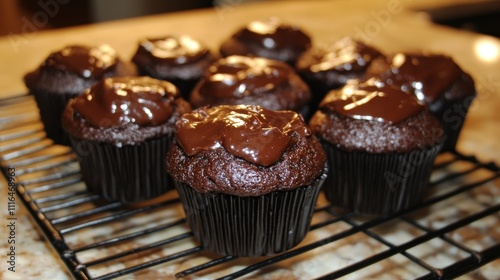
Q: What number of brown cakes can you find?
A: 9